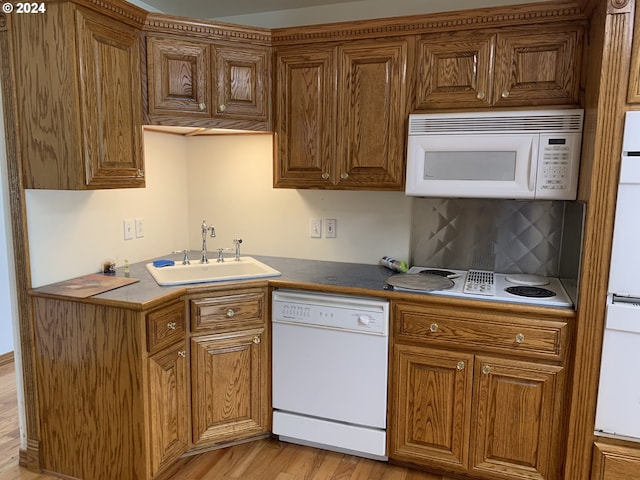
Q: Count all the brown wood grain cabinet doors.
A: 11